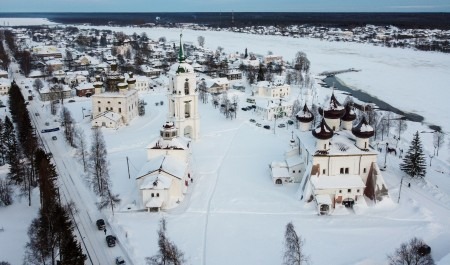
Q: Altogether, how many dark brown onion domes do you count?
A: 5